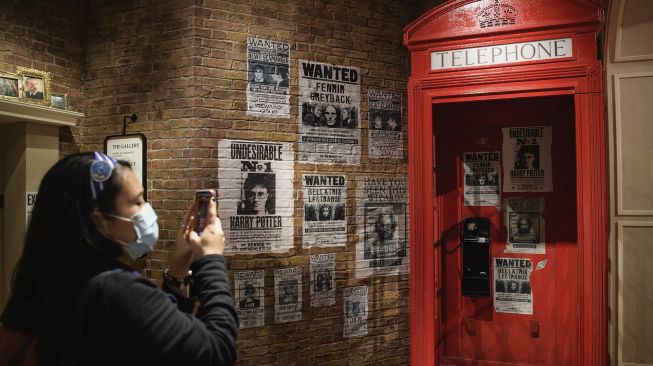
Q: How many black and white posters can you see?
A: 14